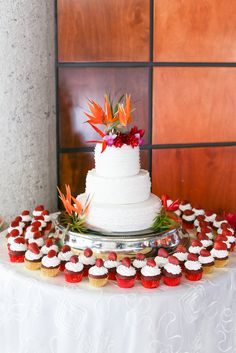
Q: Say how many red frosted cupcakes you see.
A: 0